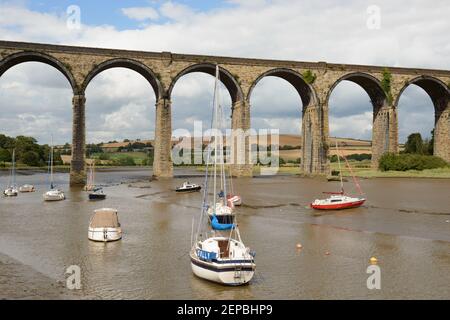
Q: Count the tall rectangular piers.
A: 6